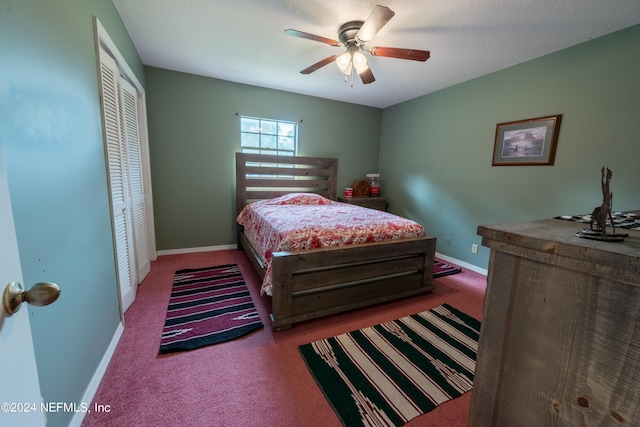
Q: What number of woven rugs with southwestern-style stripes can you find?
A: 3